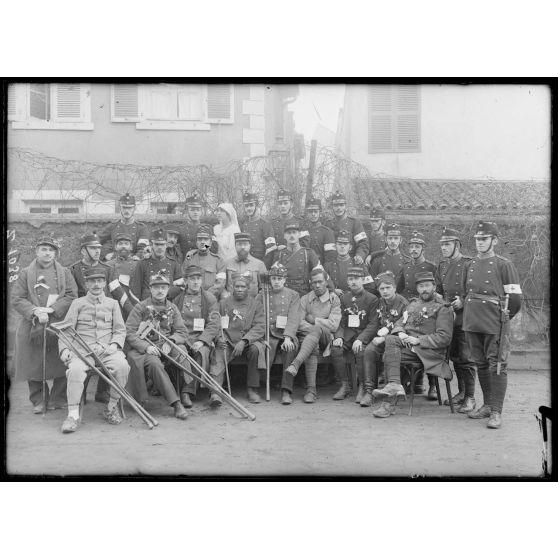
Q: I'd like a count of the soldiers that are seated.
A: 9